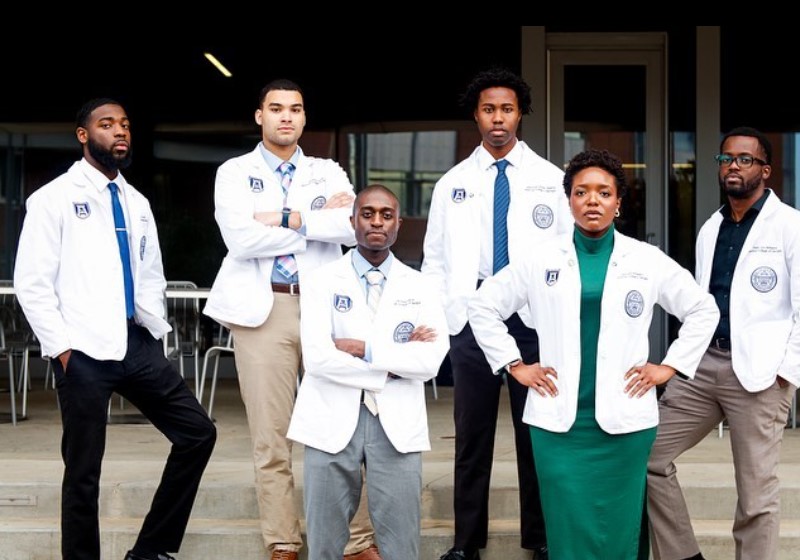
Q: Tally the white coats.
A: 6